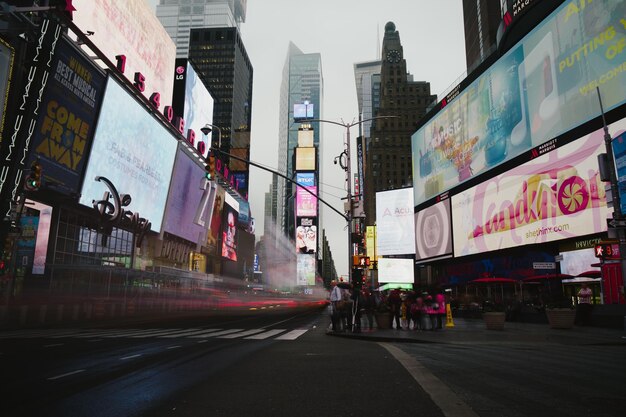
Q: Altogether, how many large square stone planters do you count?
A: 2